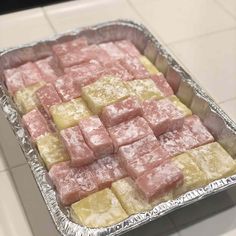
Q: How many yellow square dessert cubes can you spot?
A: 11